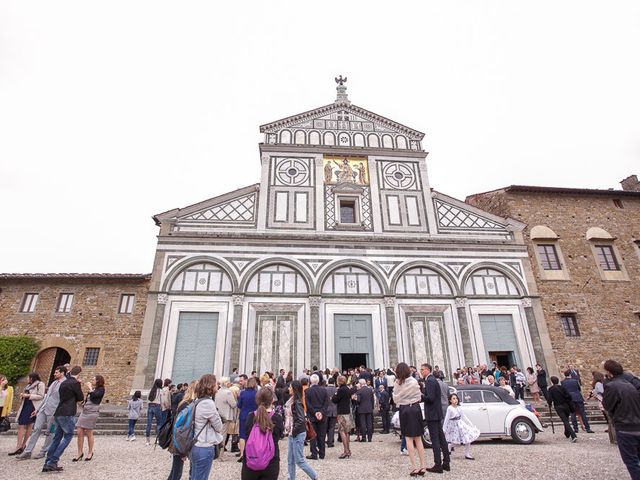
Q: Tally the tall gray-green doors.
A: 3